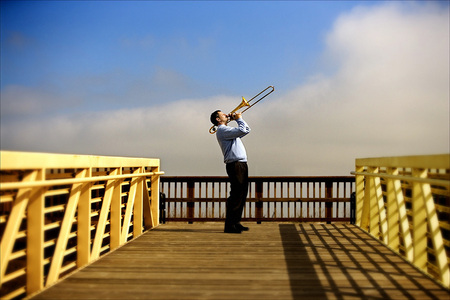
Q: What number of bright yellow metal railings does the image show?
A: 2